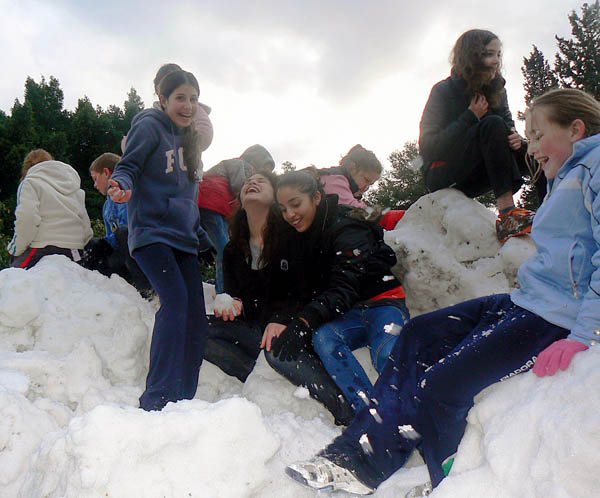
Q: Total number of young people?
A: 10